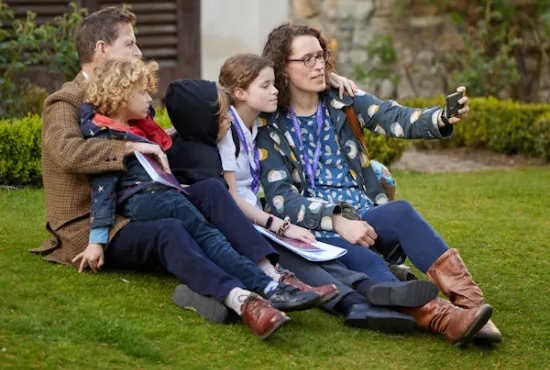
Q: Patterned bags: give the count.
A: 1